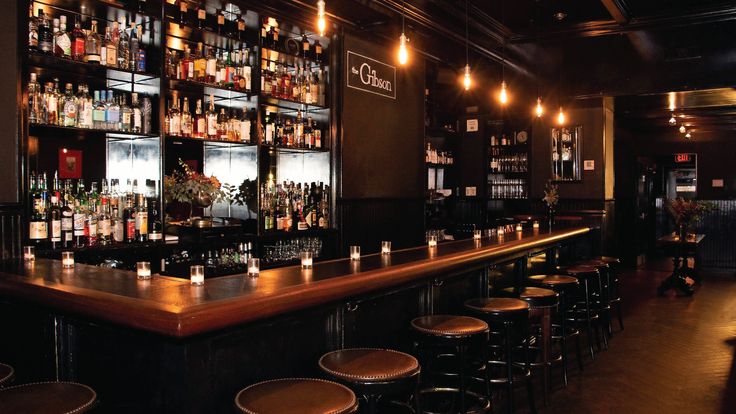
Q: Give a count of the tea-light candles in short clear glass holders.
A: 13